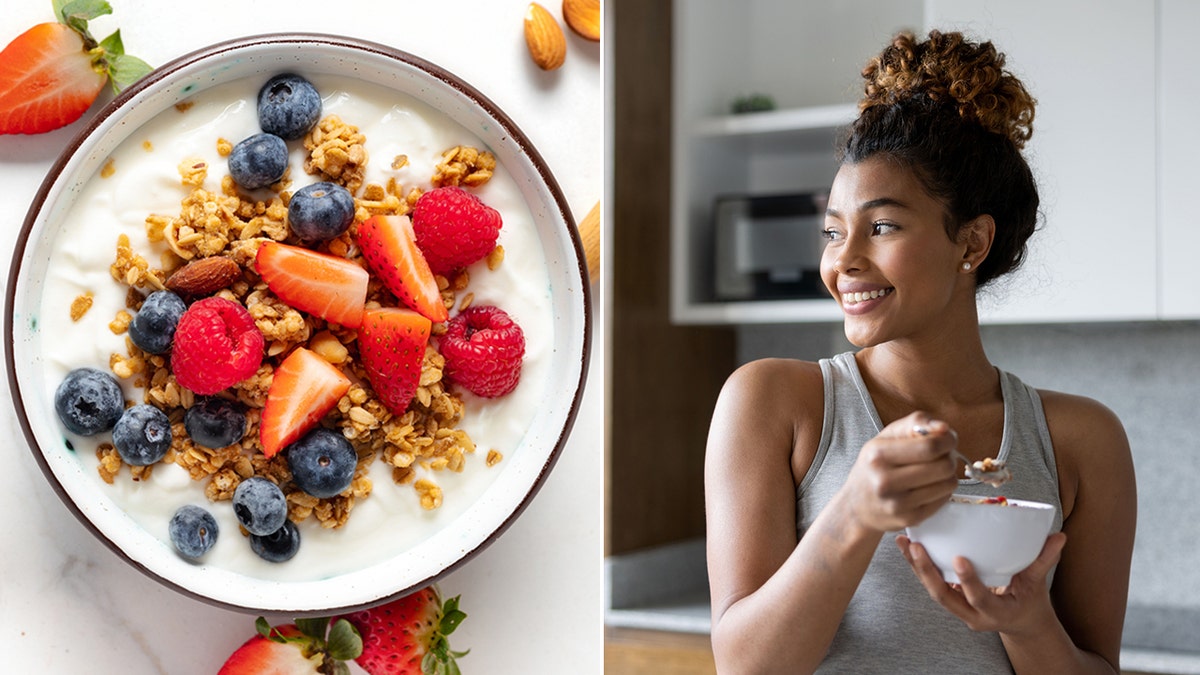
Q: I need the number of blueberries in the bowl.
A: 11